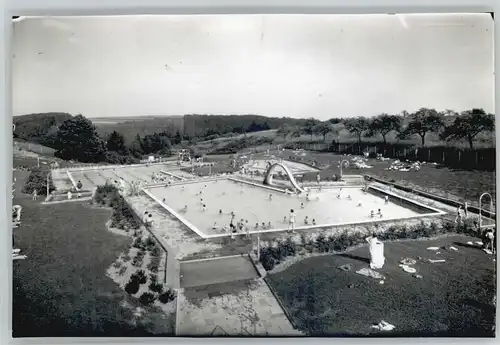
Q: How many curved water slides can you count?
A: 1